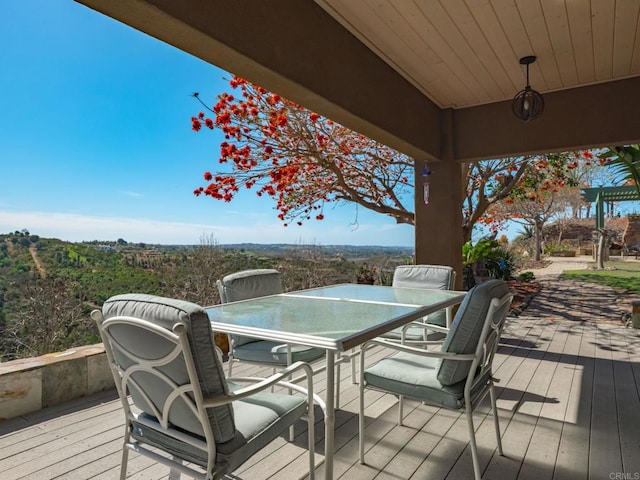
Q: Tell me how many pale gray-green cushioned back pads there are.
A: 4